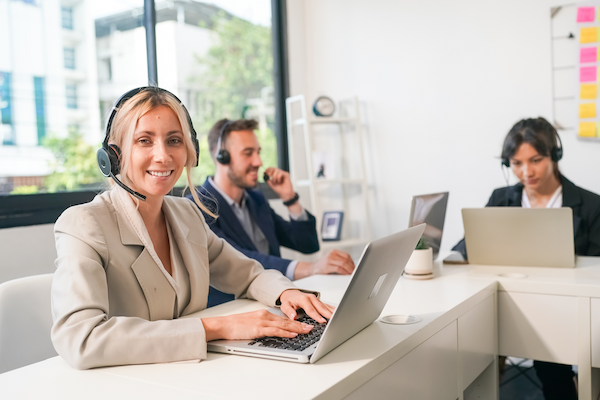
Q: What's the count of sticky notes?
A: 7